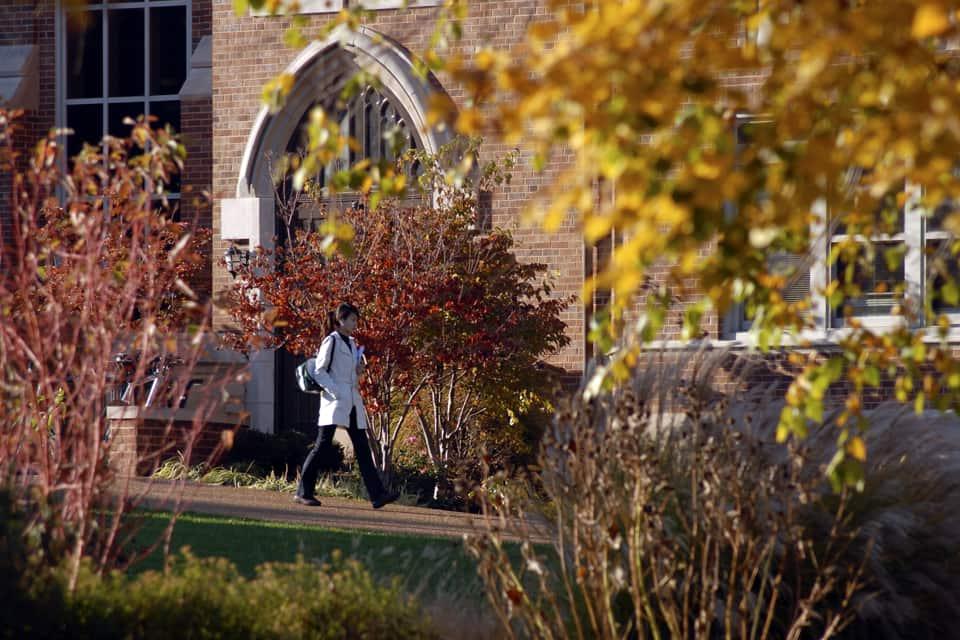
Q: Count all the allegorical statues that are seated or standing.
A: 0